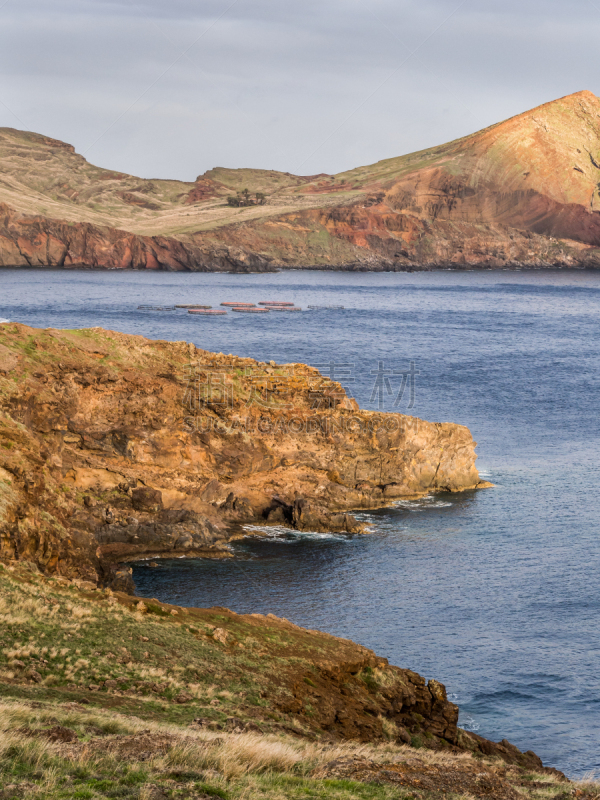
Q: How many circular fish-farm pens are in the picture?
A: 8